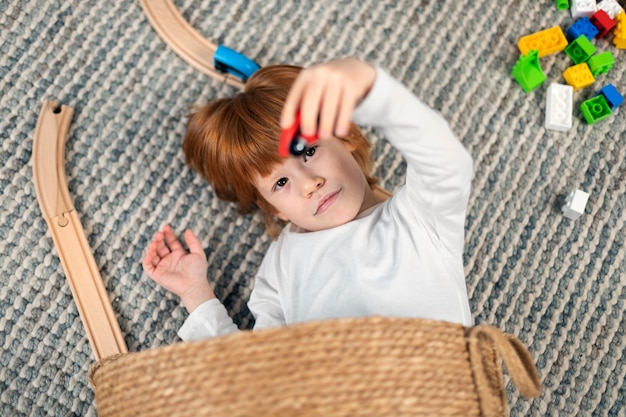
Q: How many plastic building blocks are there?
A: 15